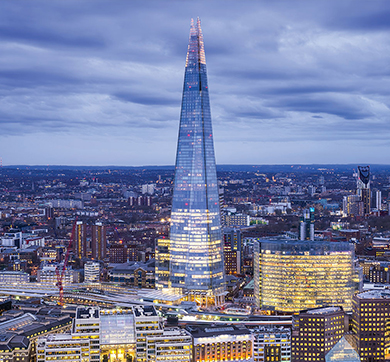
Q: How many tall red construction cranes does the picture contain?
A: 1